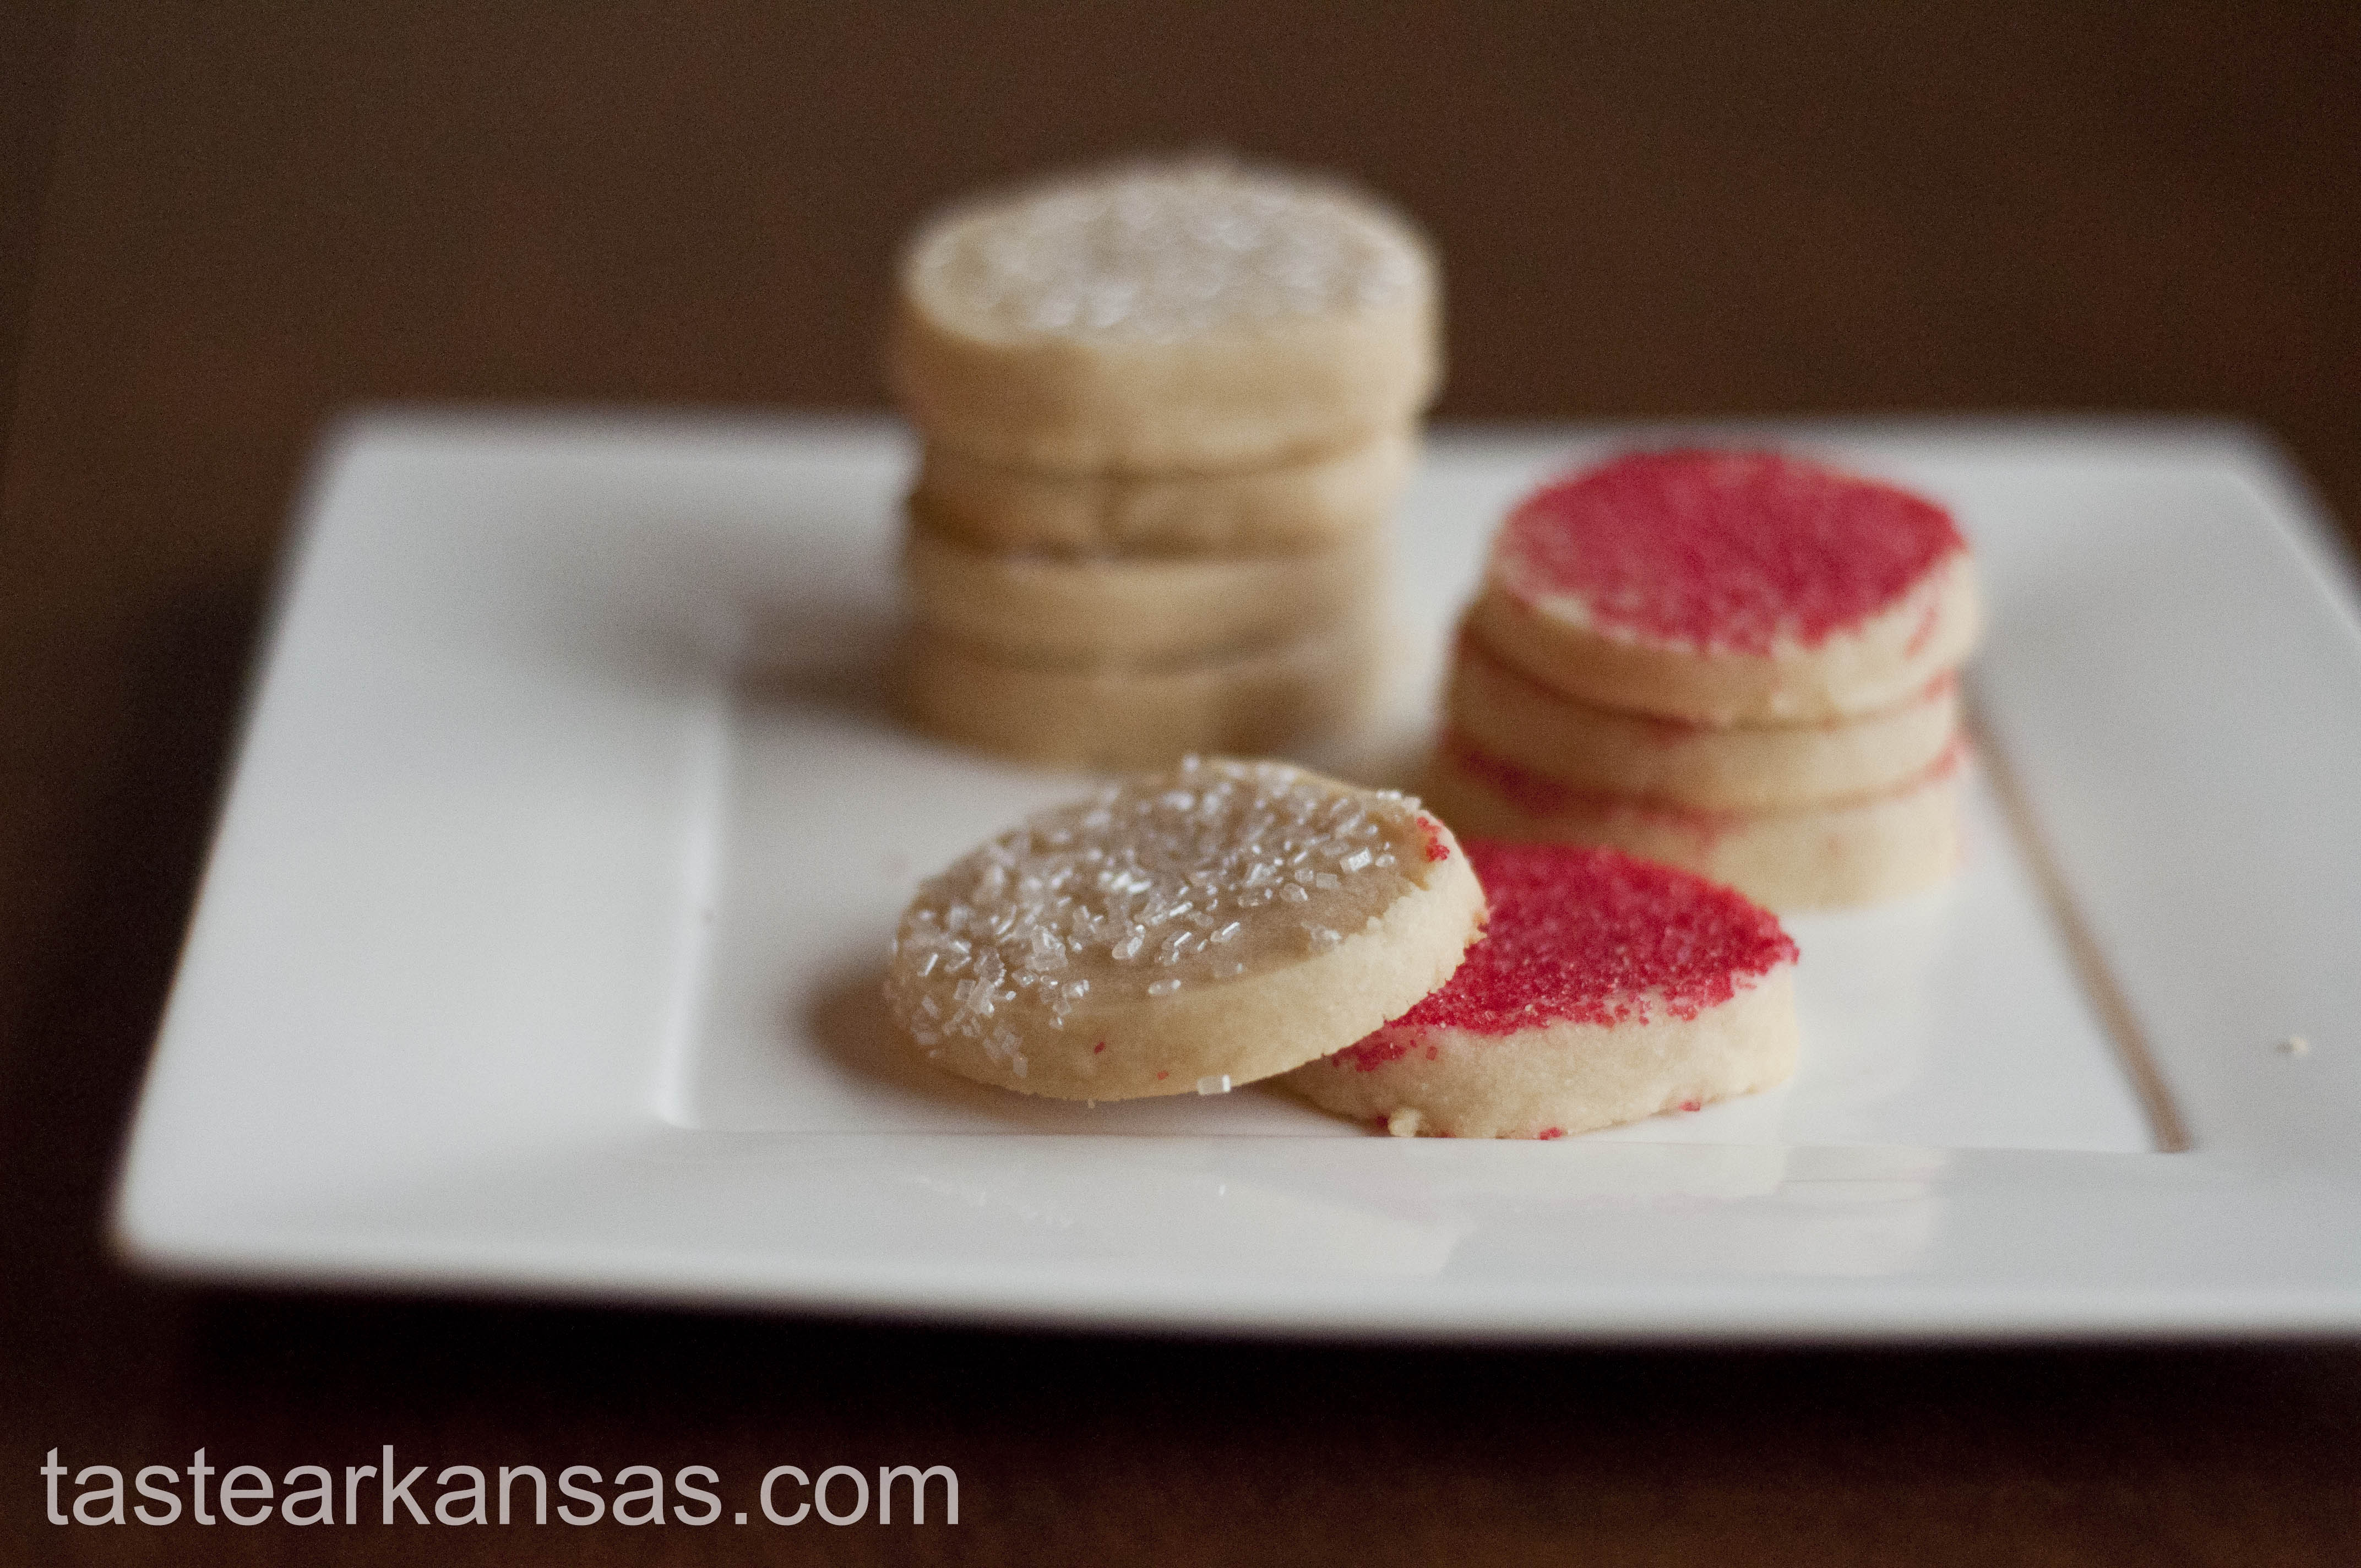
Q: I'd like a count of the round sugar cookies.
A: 9